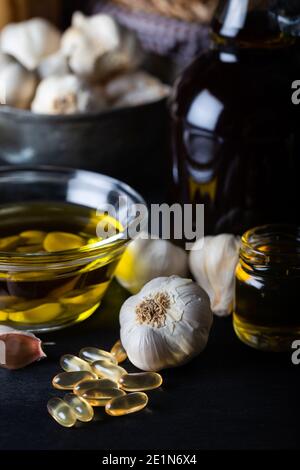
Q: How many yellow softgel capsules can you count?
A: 11